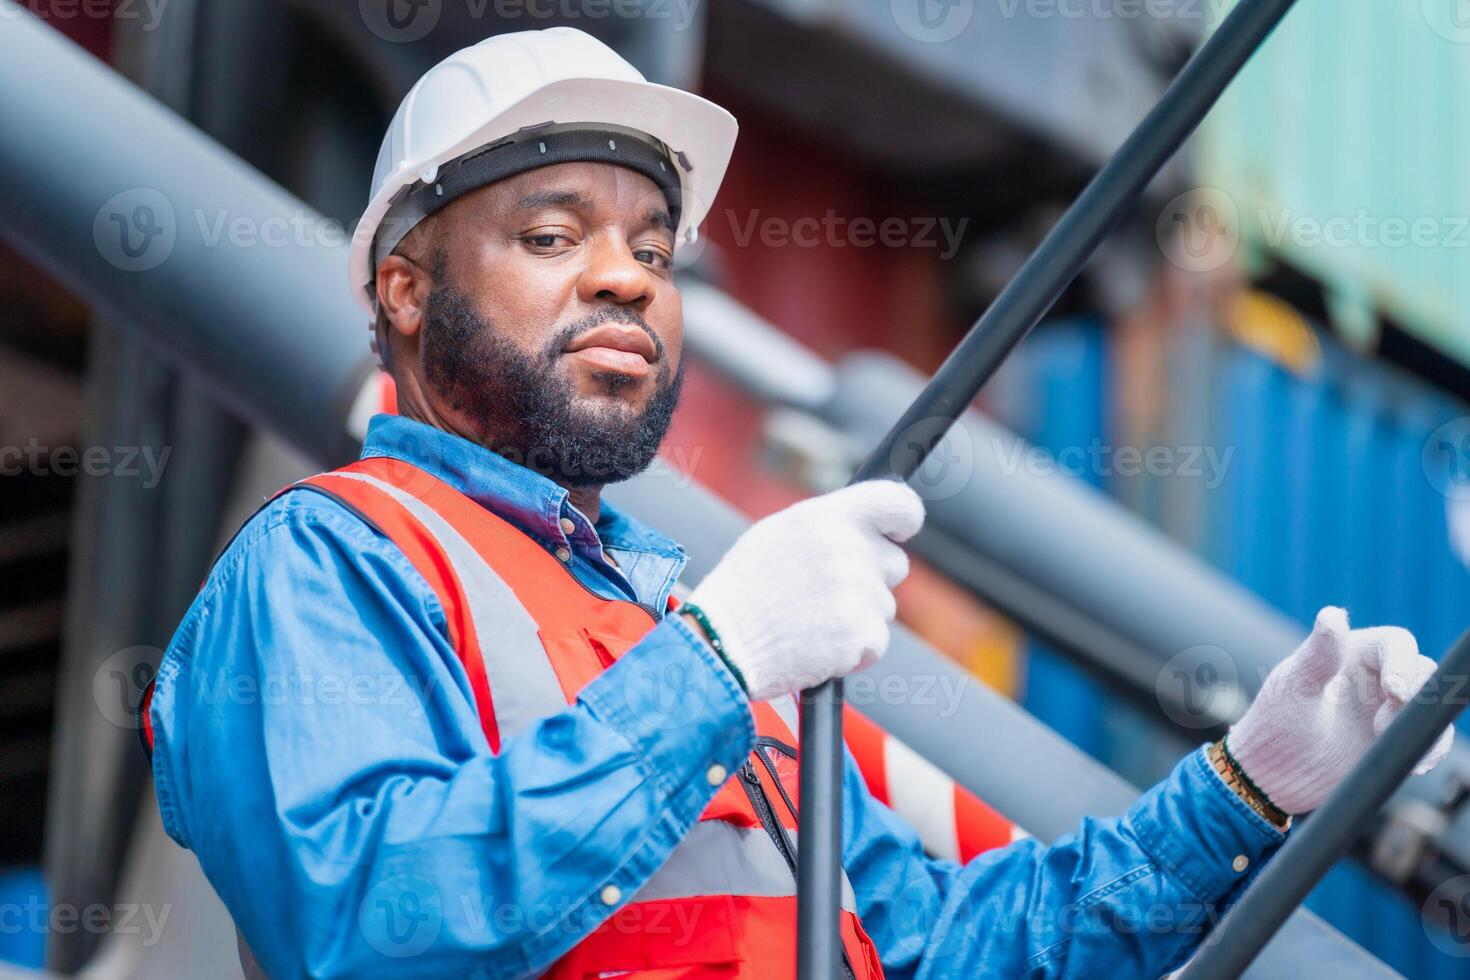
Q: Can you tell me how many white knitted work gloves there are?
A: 2